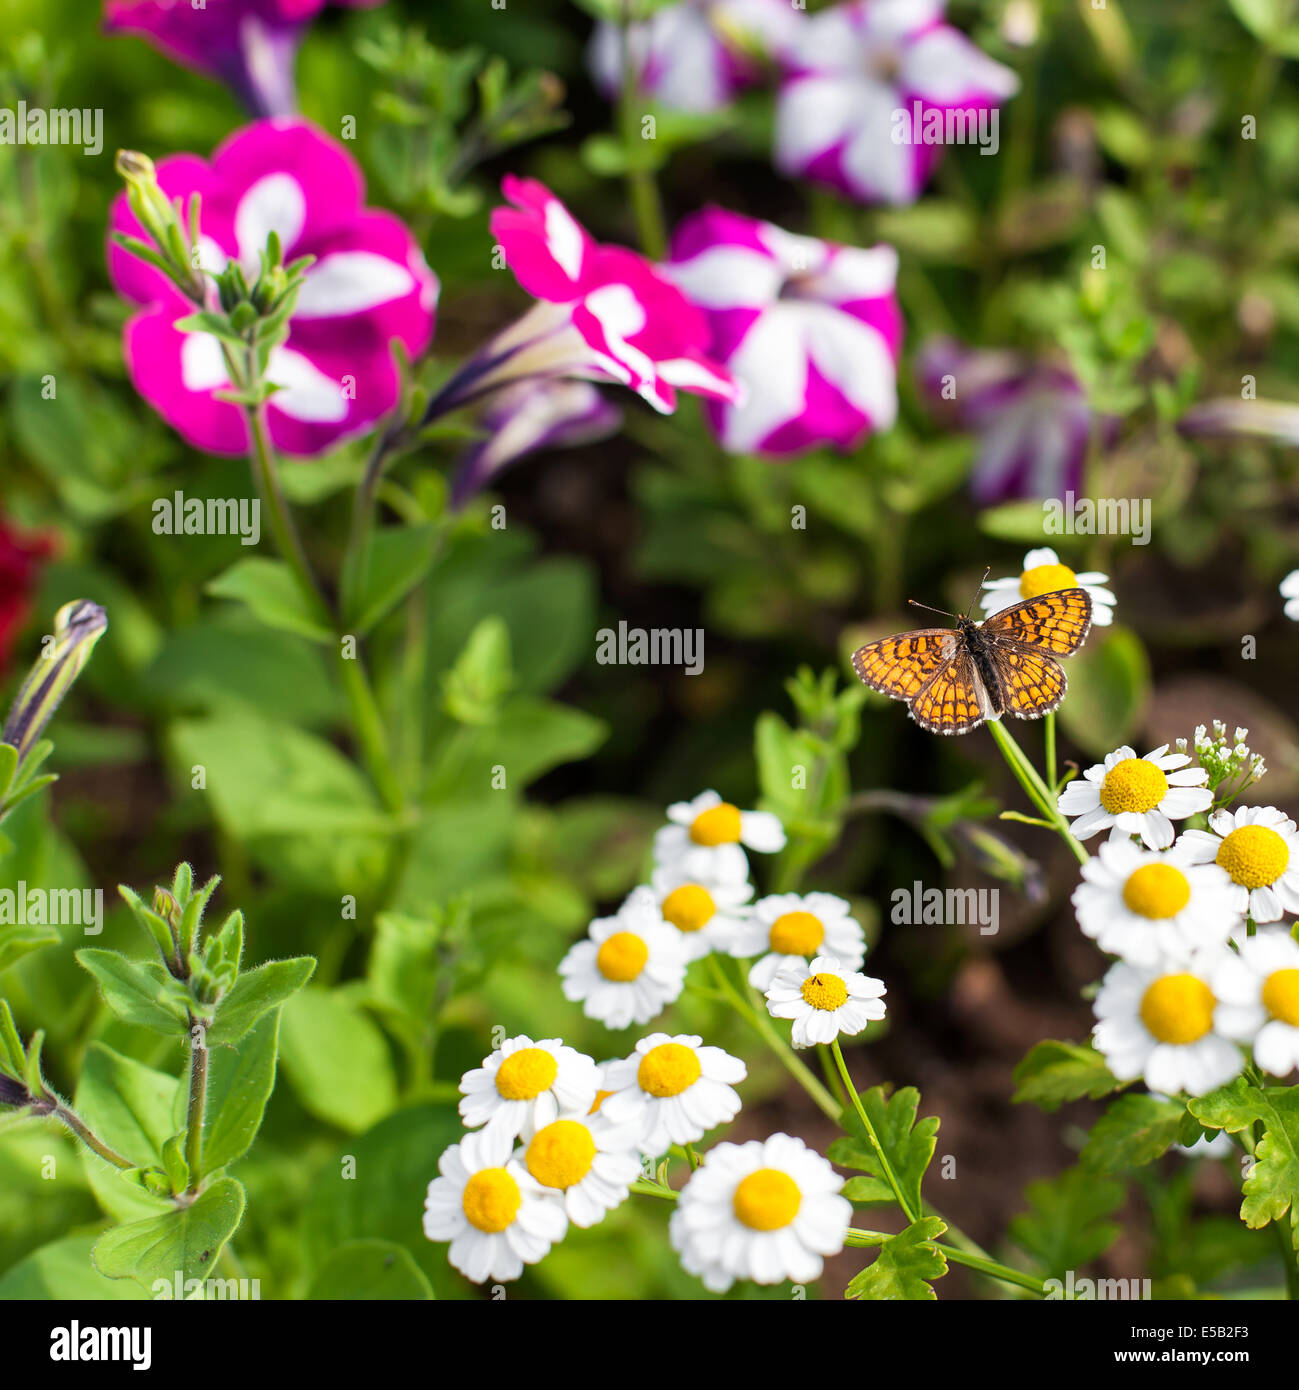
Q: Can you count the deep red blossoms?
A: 1